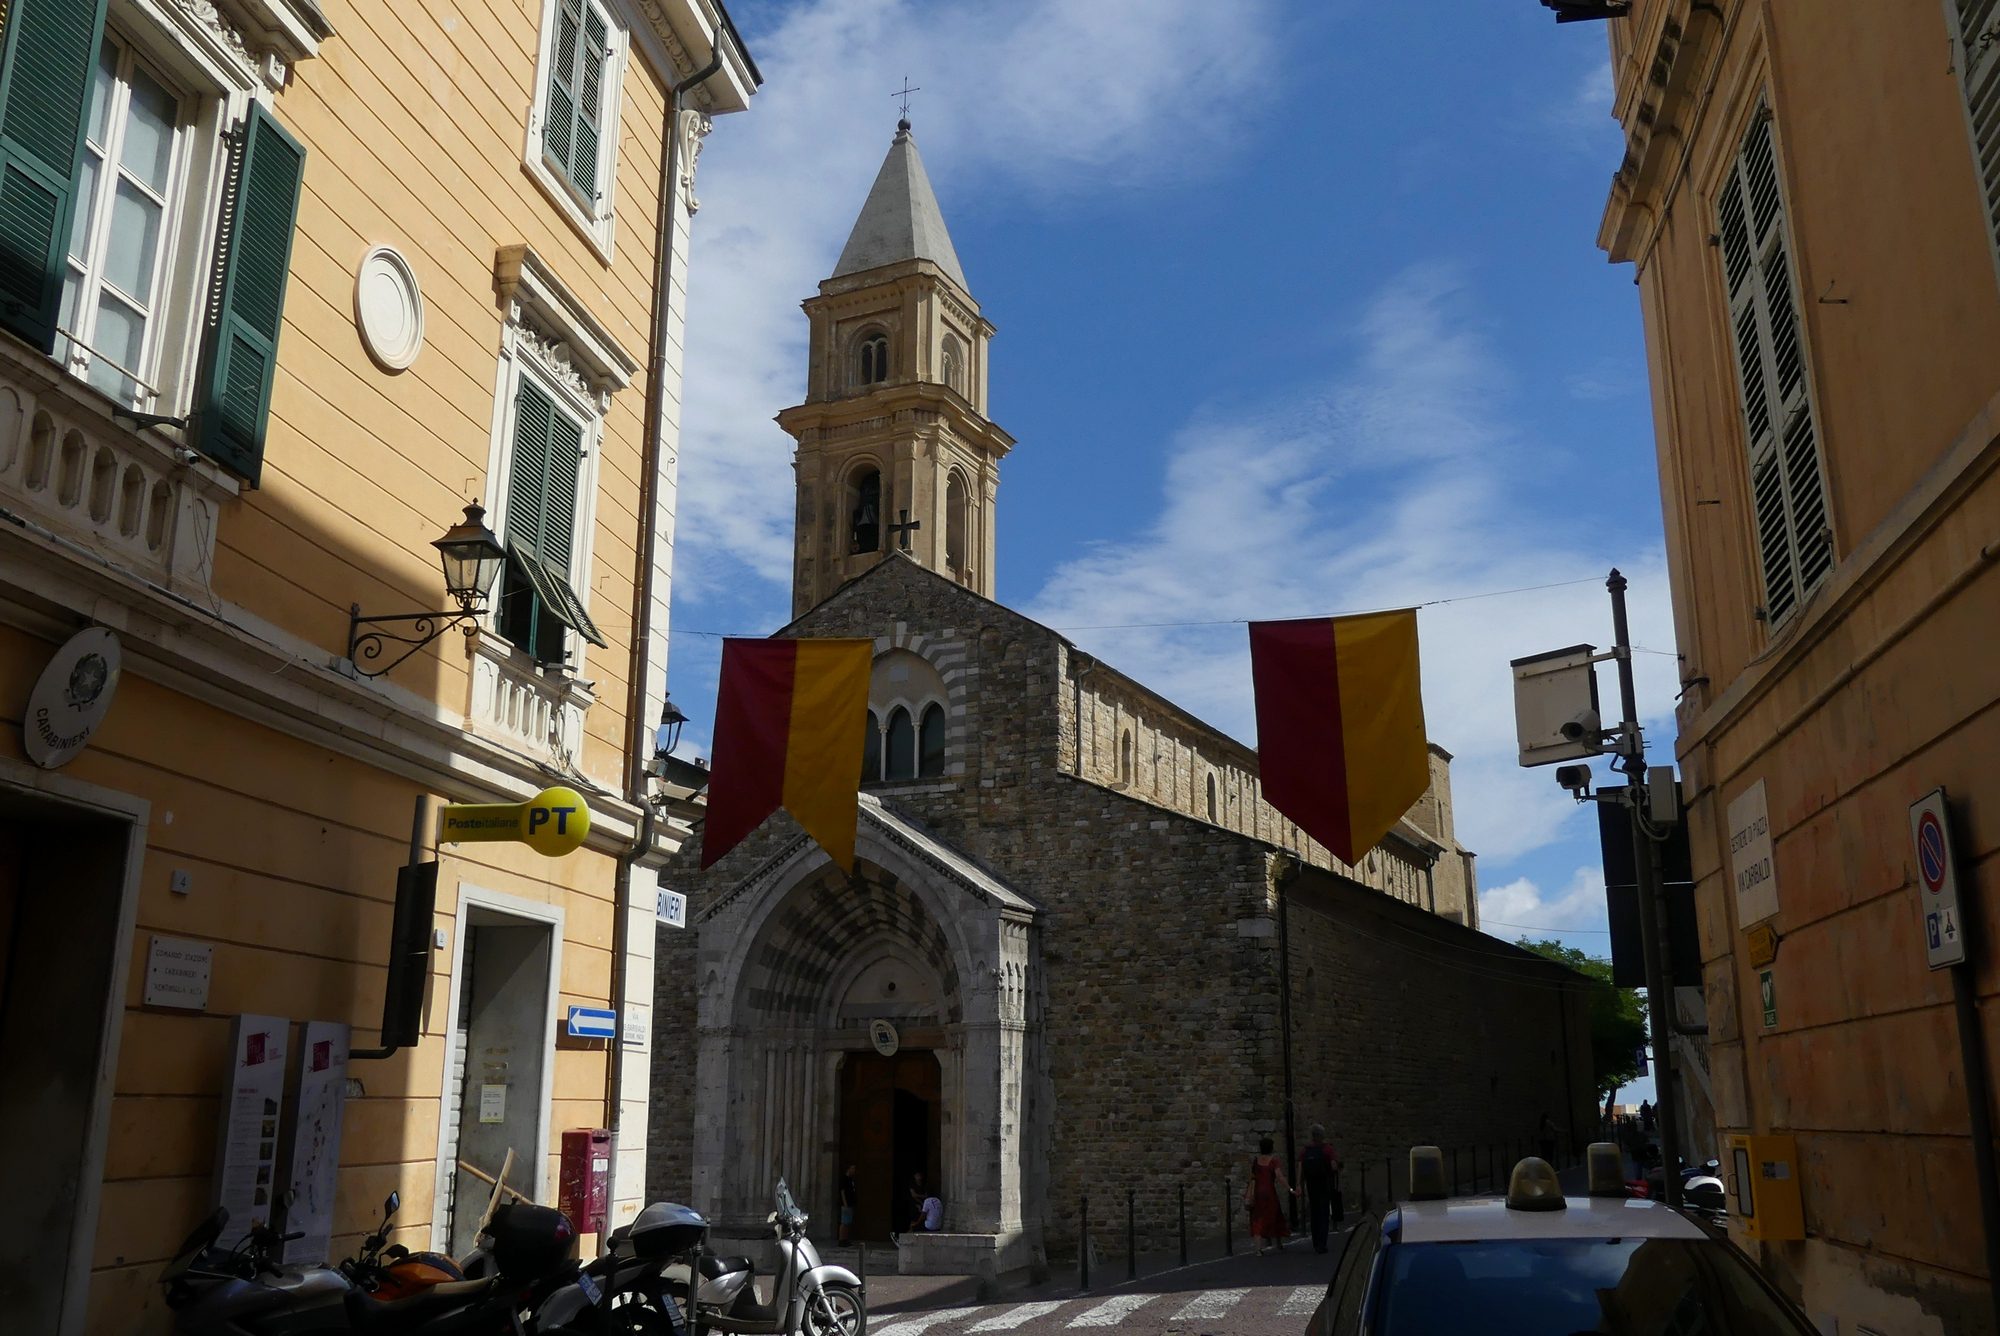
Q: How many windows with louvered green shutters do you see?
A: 3